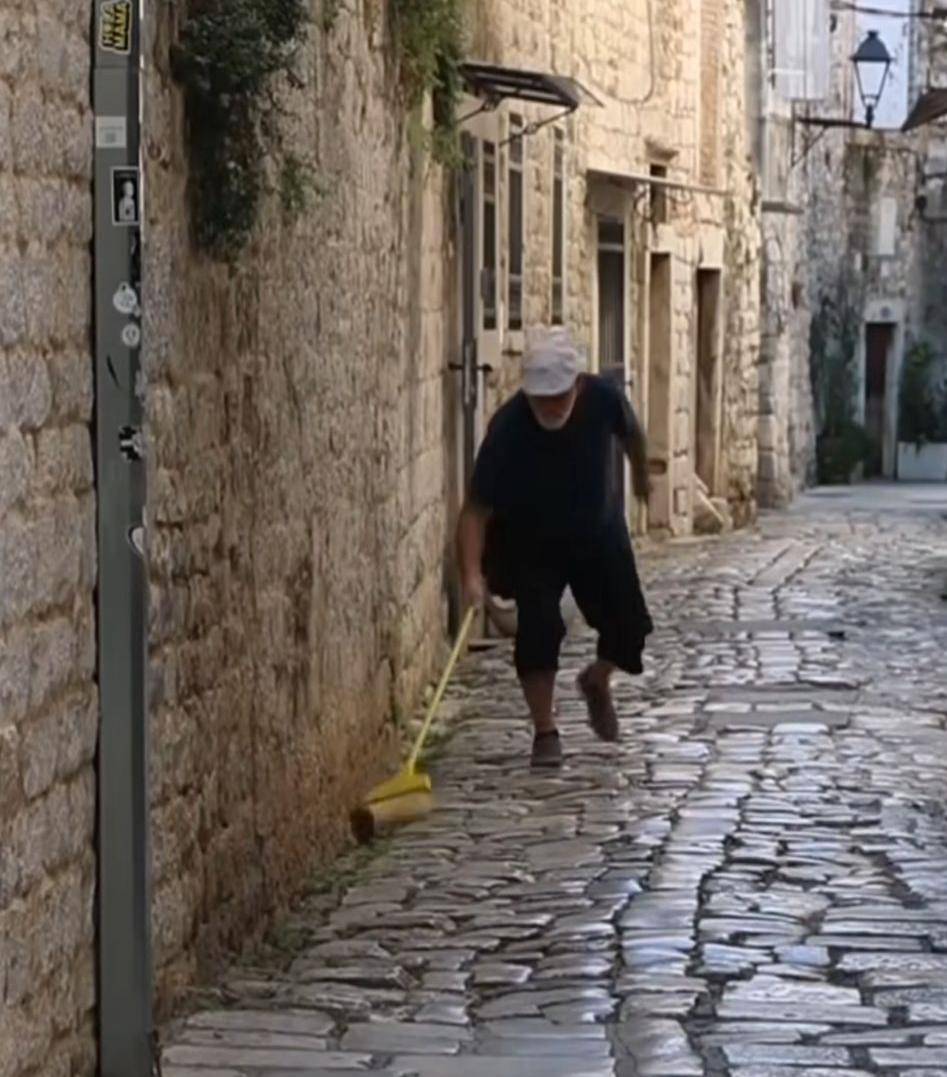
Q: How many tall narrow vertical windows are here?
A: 3